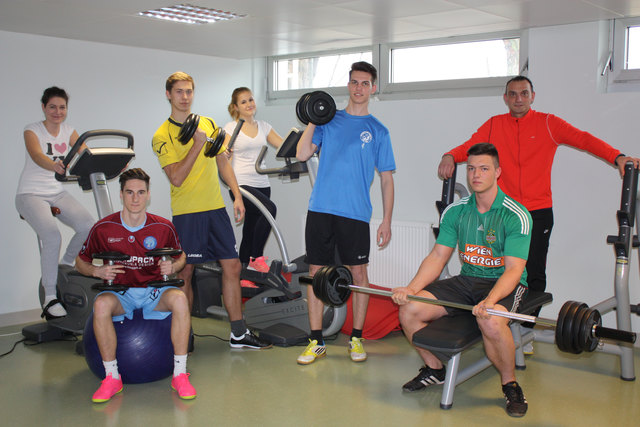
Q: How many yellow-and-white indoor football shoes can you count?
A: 2